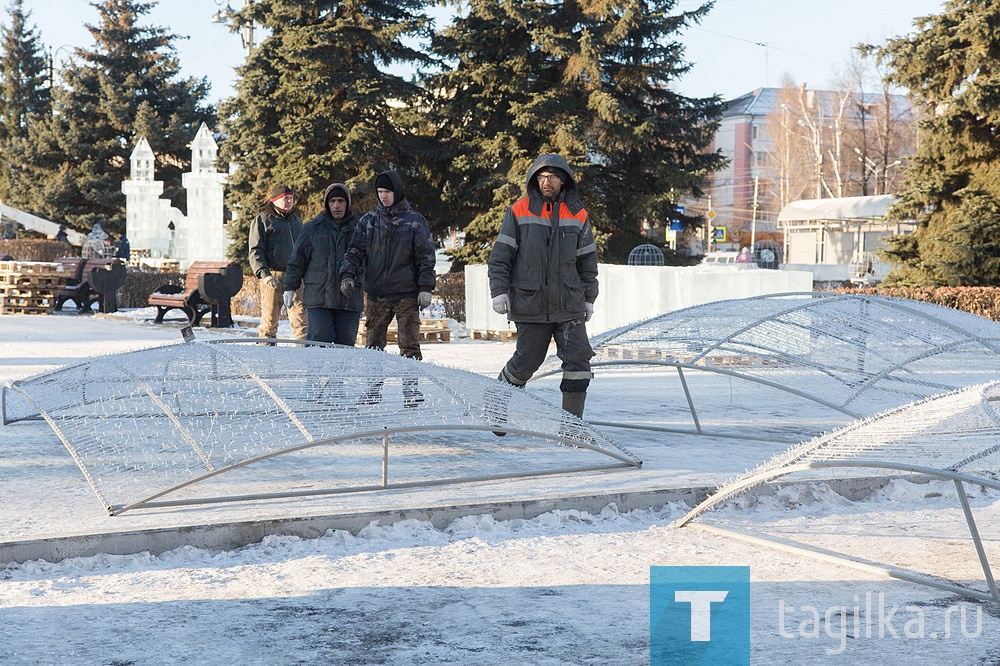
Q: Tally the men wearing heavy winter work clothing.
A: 4